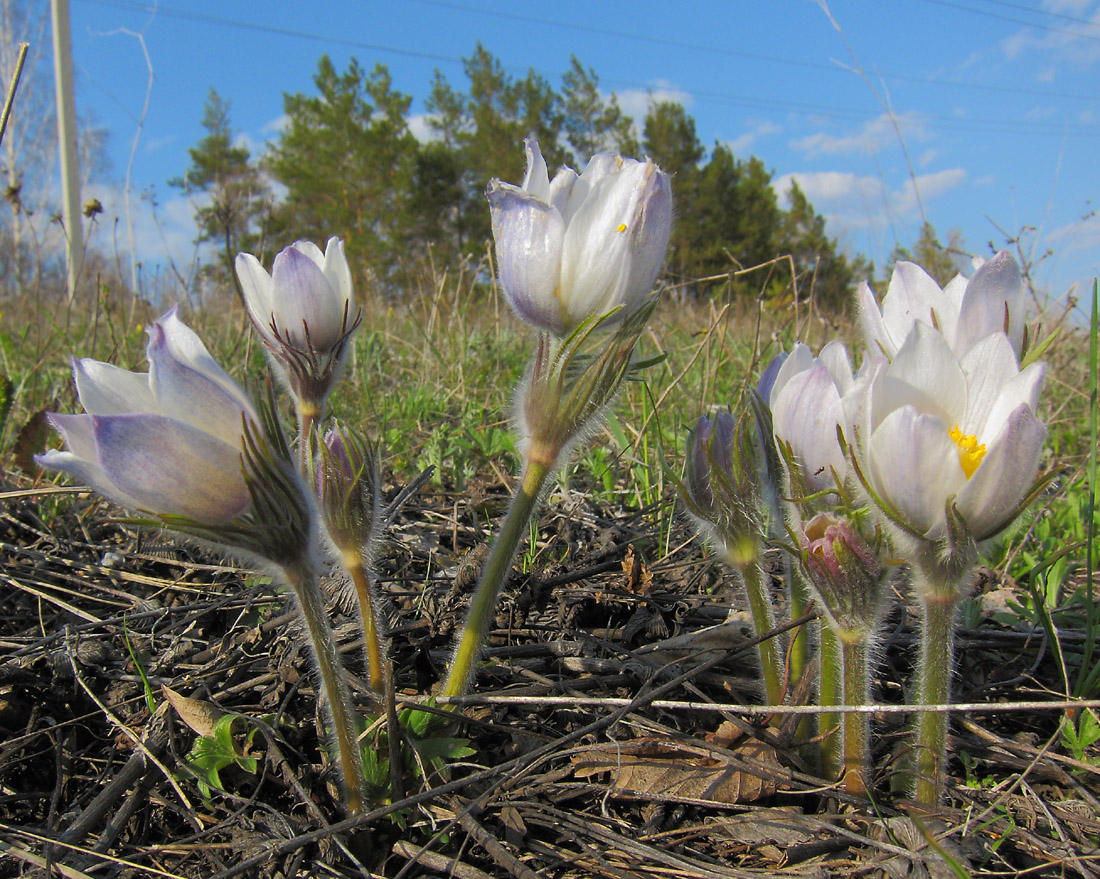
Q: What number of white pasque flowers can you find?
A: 6